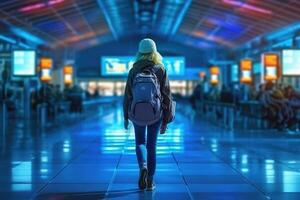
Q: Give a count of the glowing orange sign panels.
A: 5